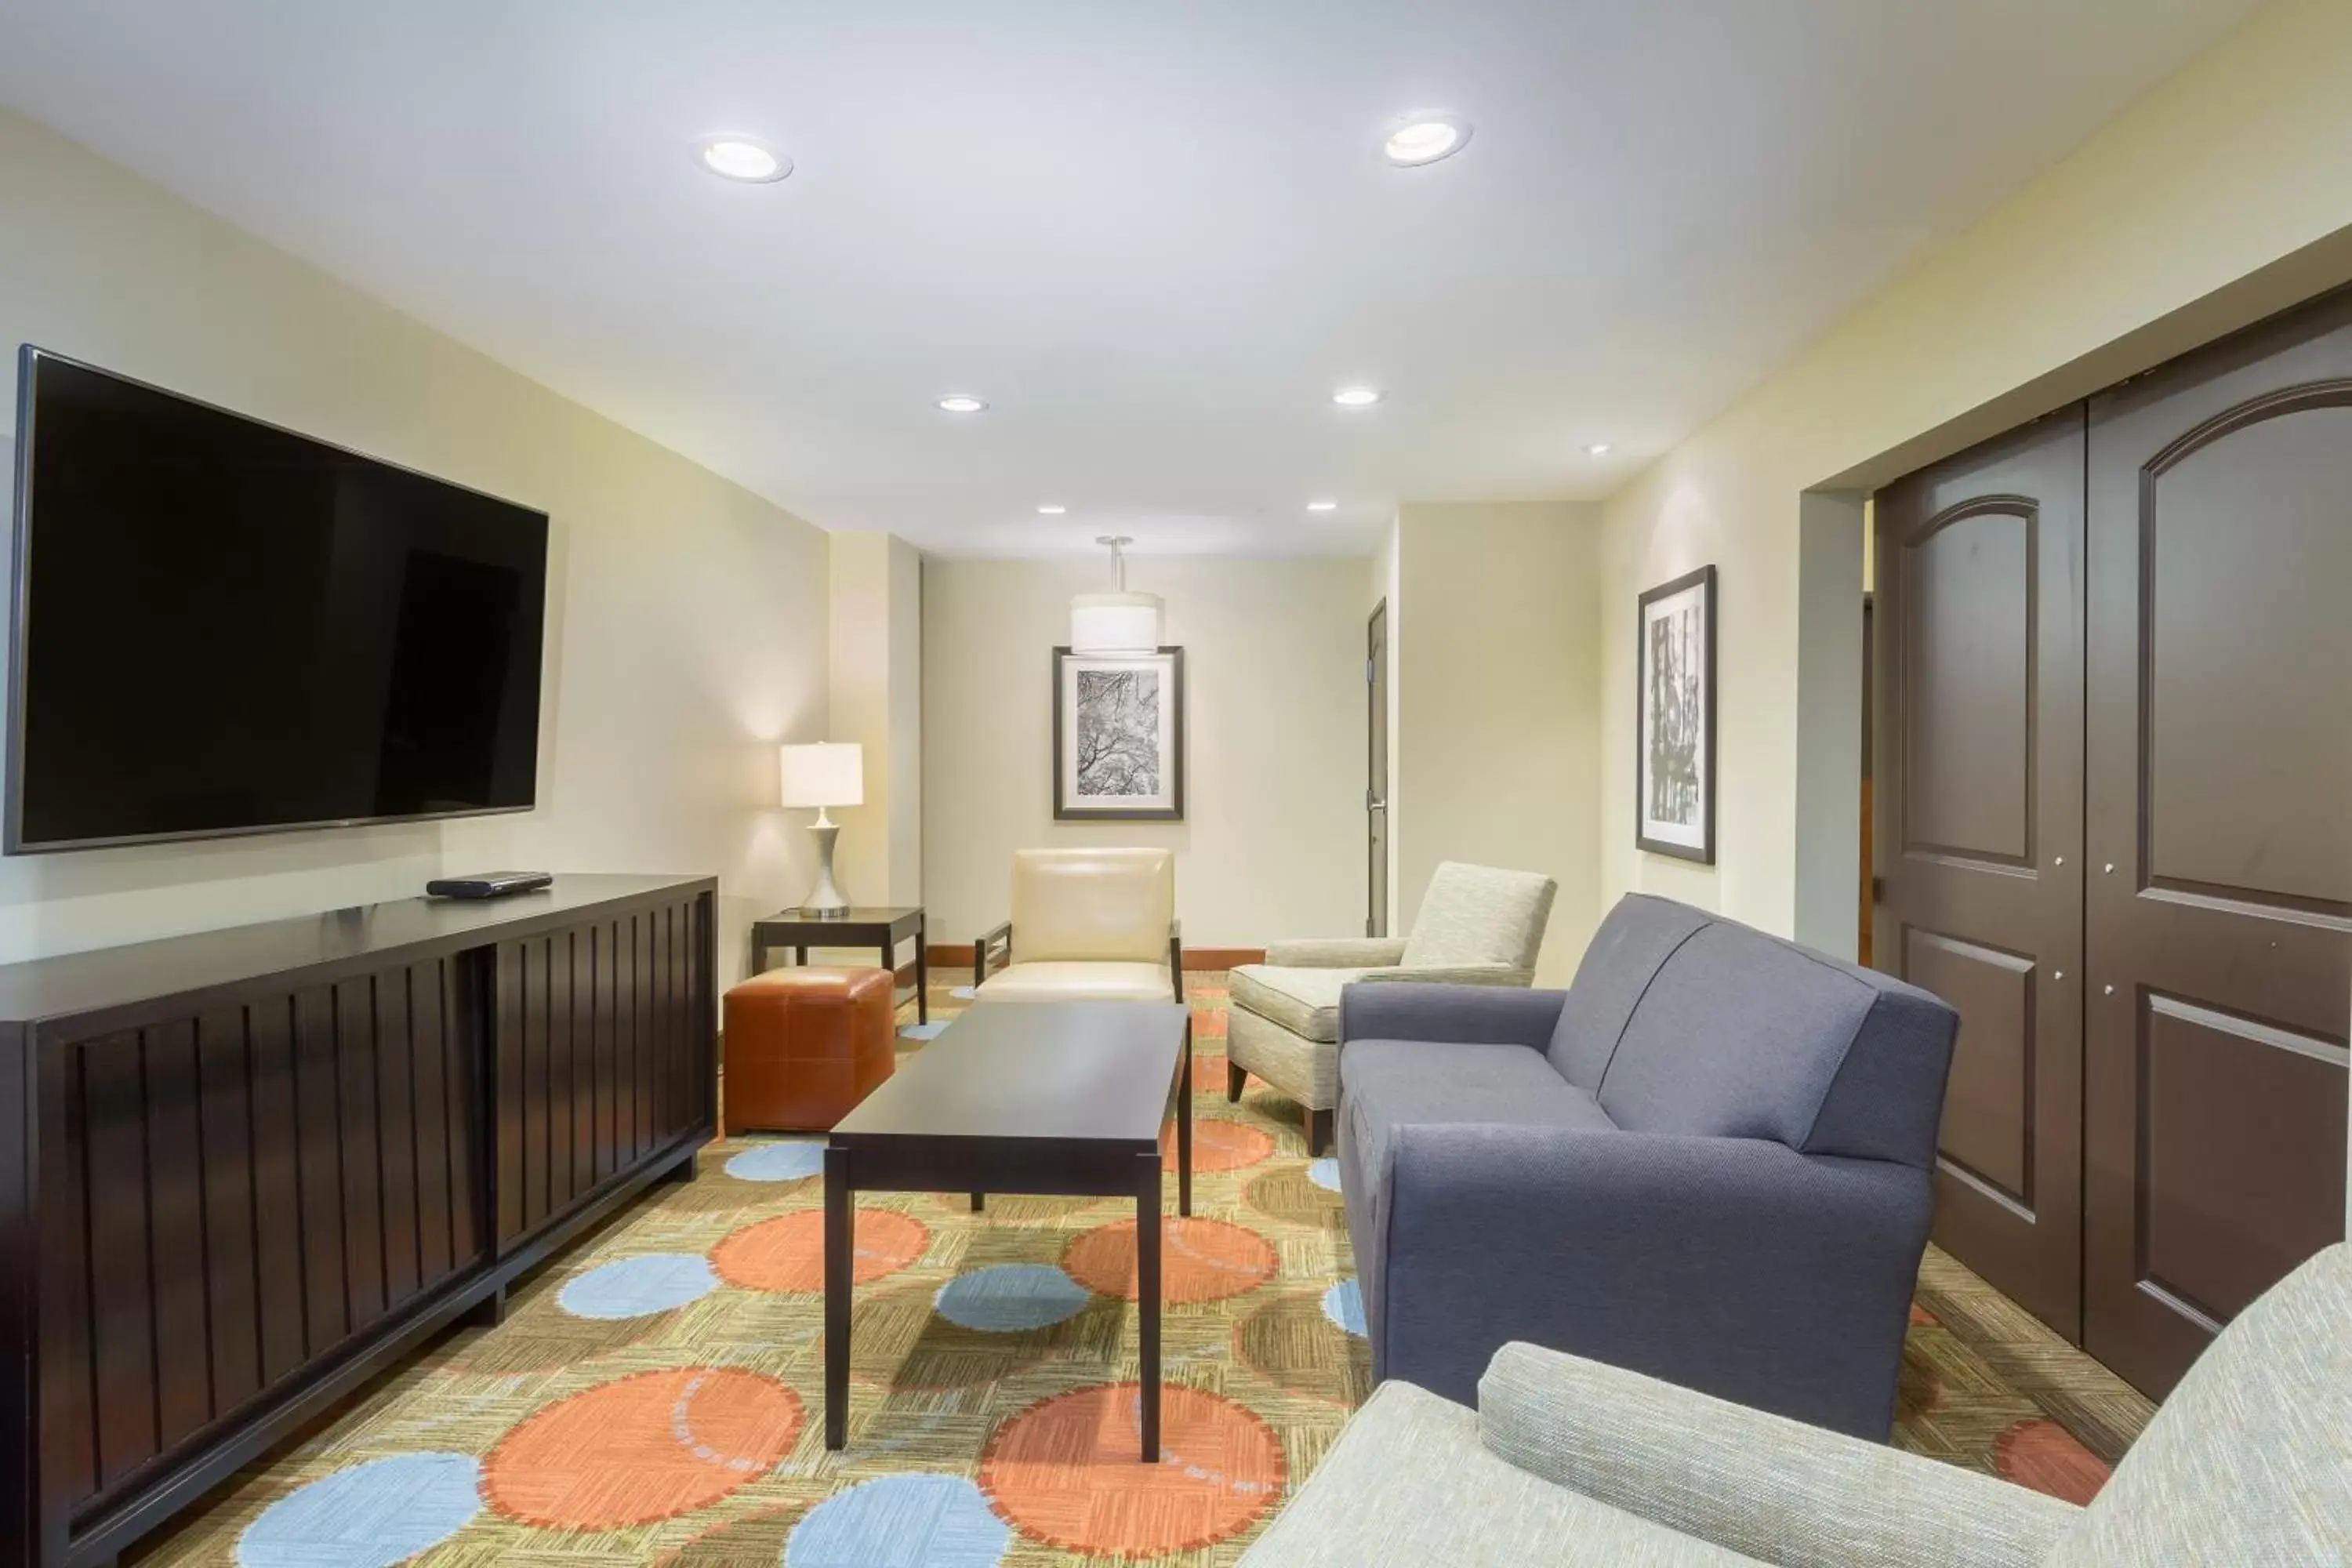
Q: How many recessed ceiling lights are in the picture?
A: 7